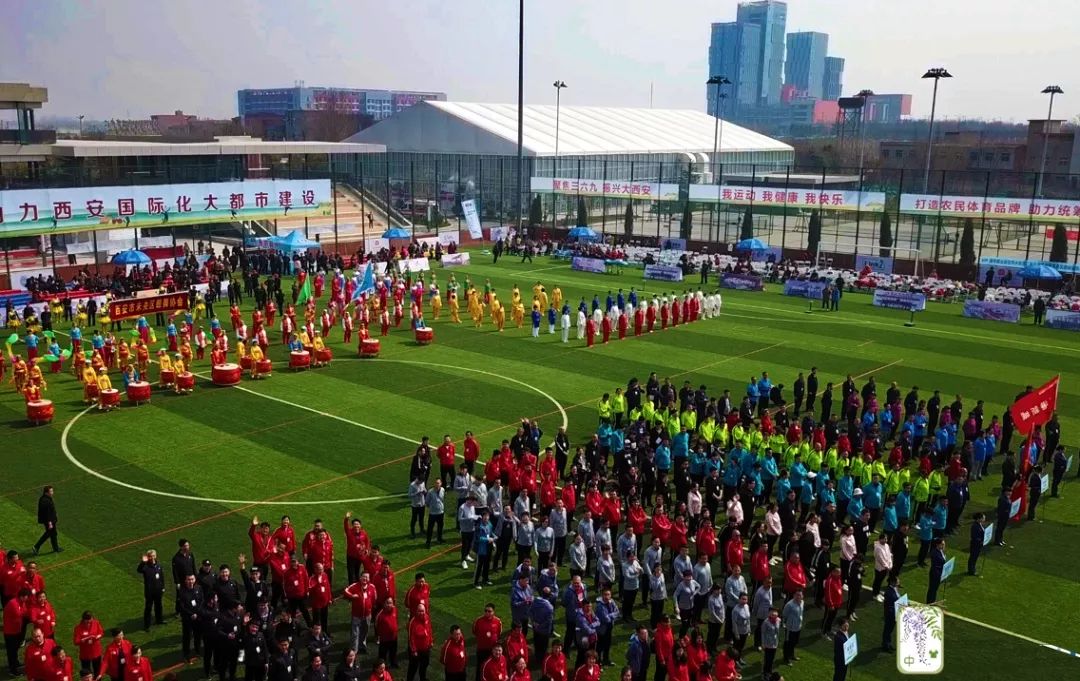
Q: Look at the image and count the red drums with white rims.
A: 14